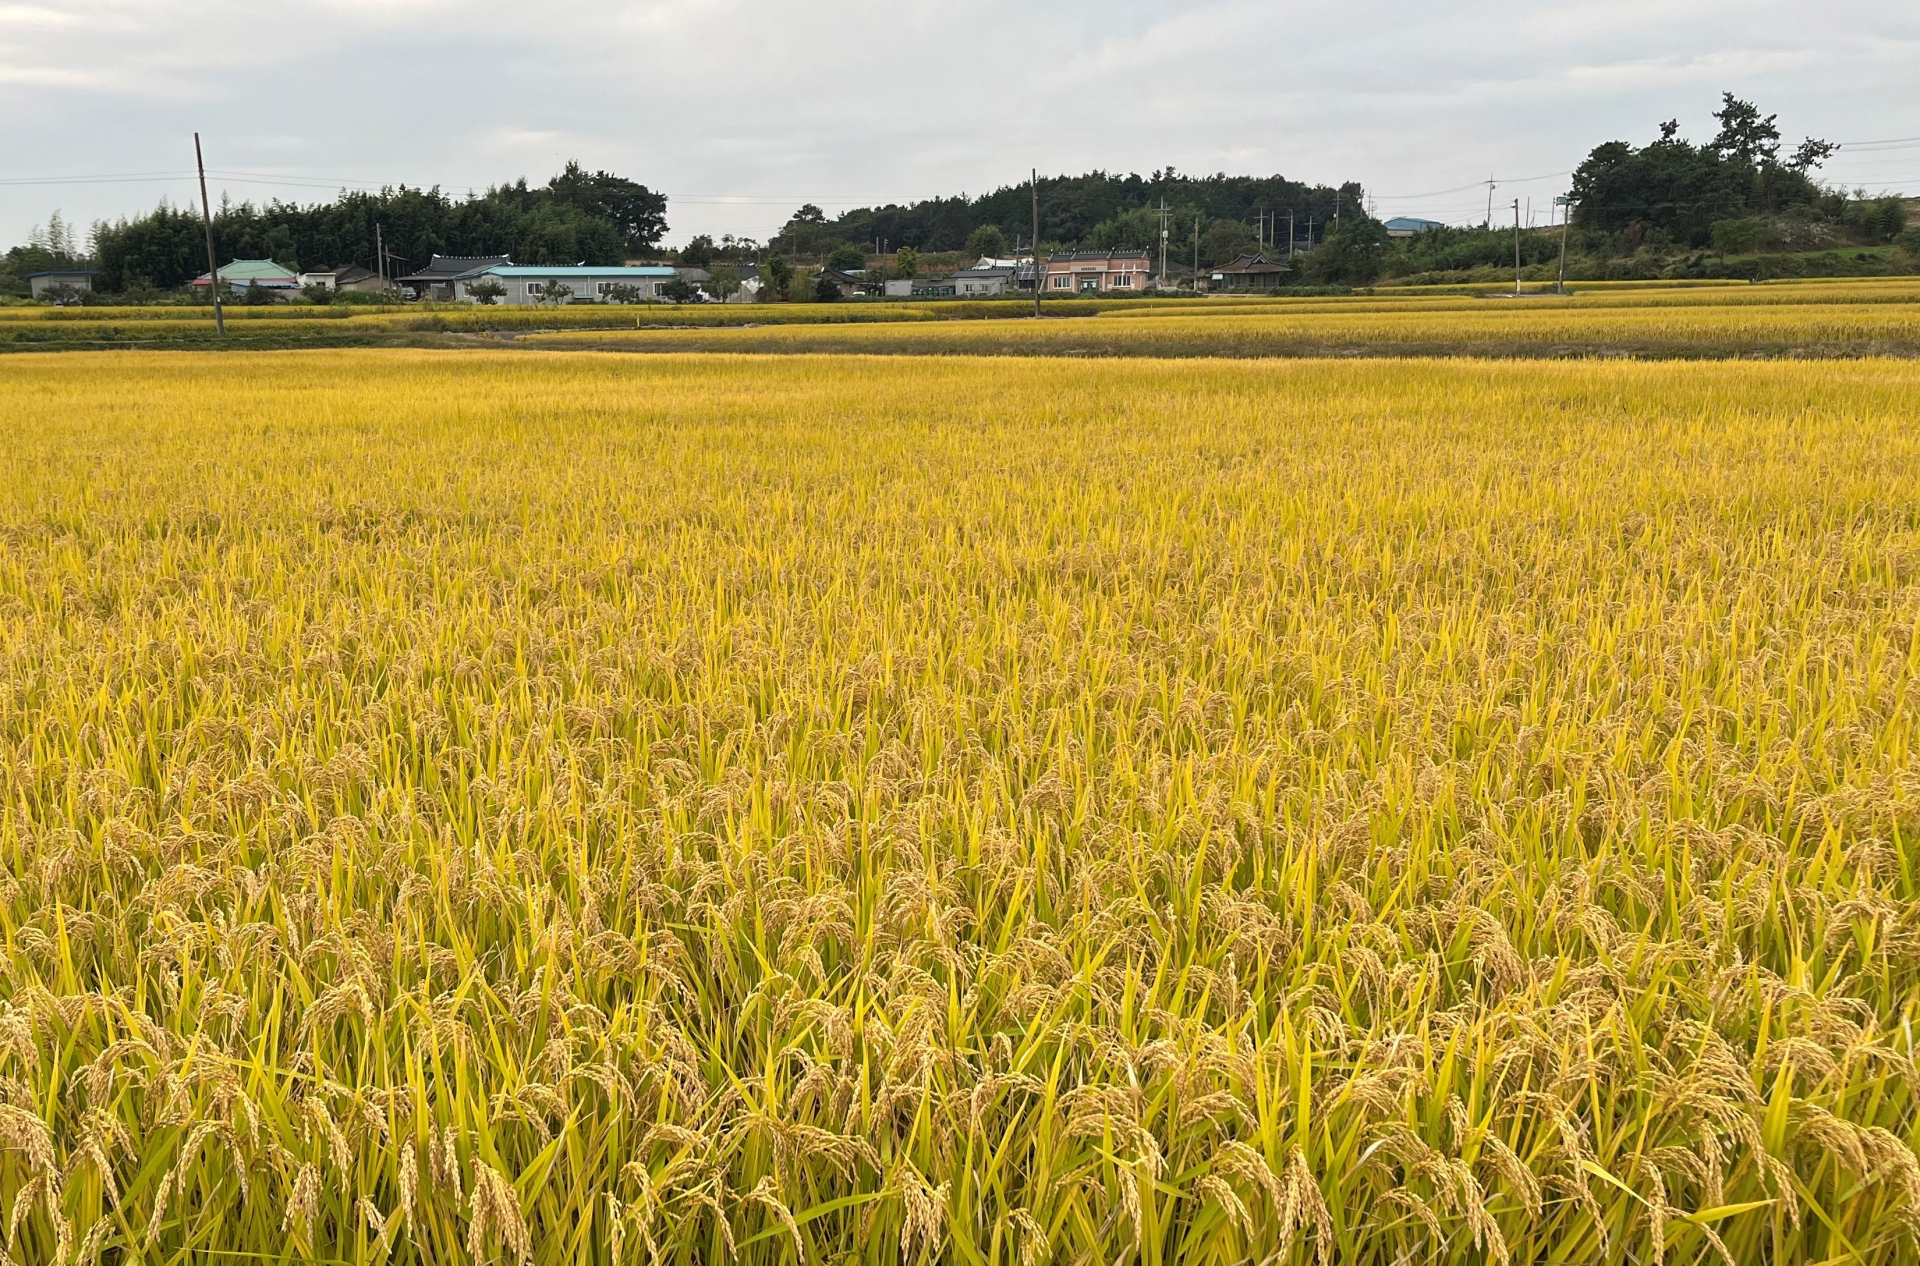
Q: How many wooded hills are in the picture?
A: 3